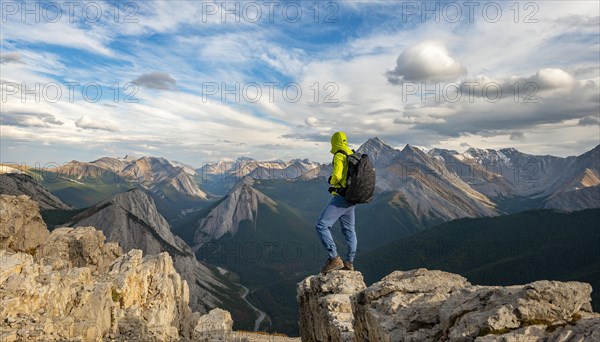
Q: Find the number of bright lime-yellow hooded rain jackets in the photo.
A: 1